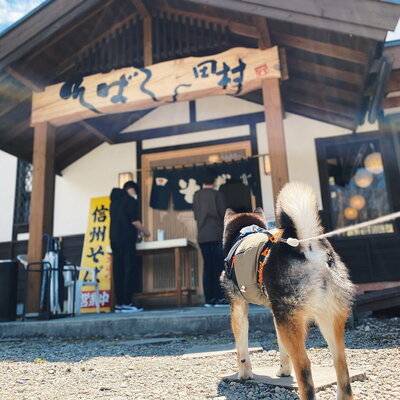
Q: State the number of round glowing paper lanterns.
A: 4